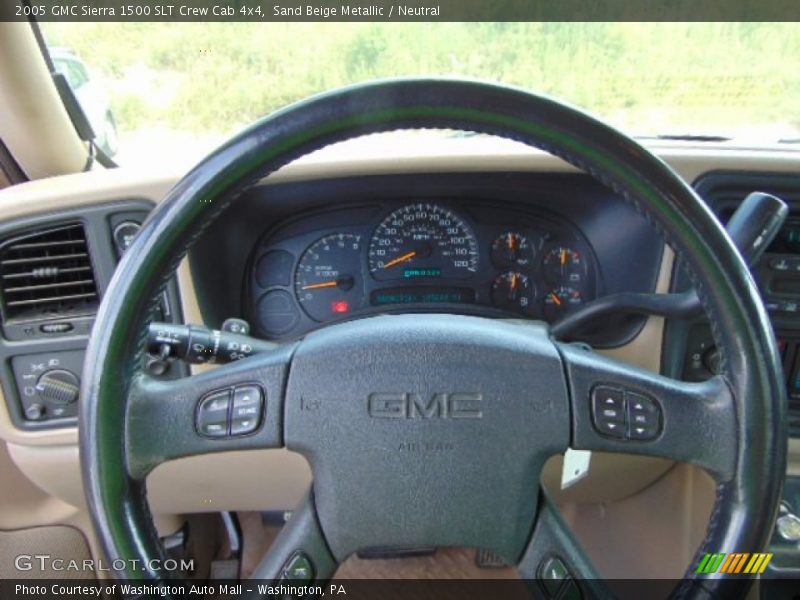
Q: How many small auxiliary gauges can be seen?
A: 4